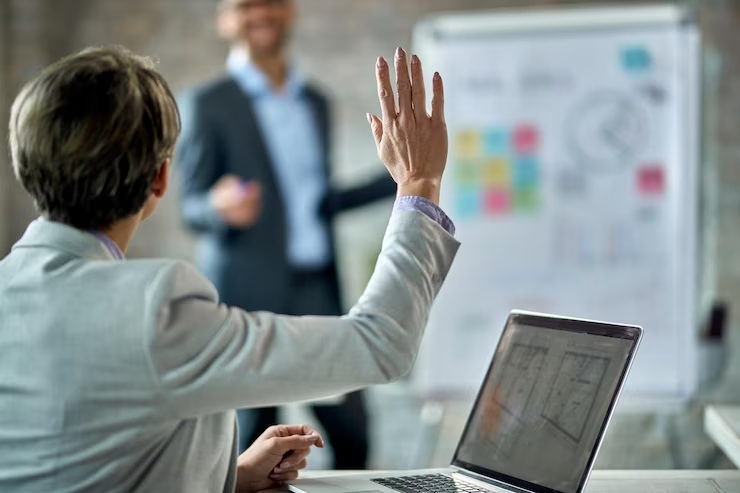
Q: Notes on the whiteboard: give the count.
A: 11